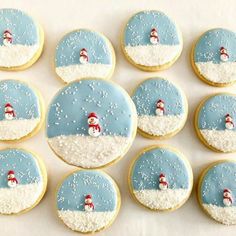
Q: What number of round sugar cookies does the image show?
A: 12